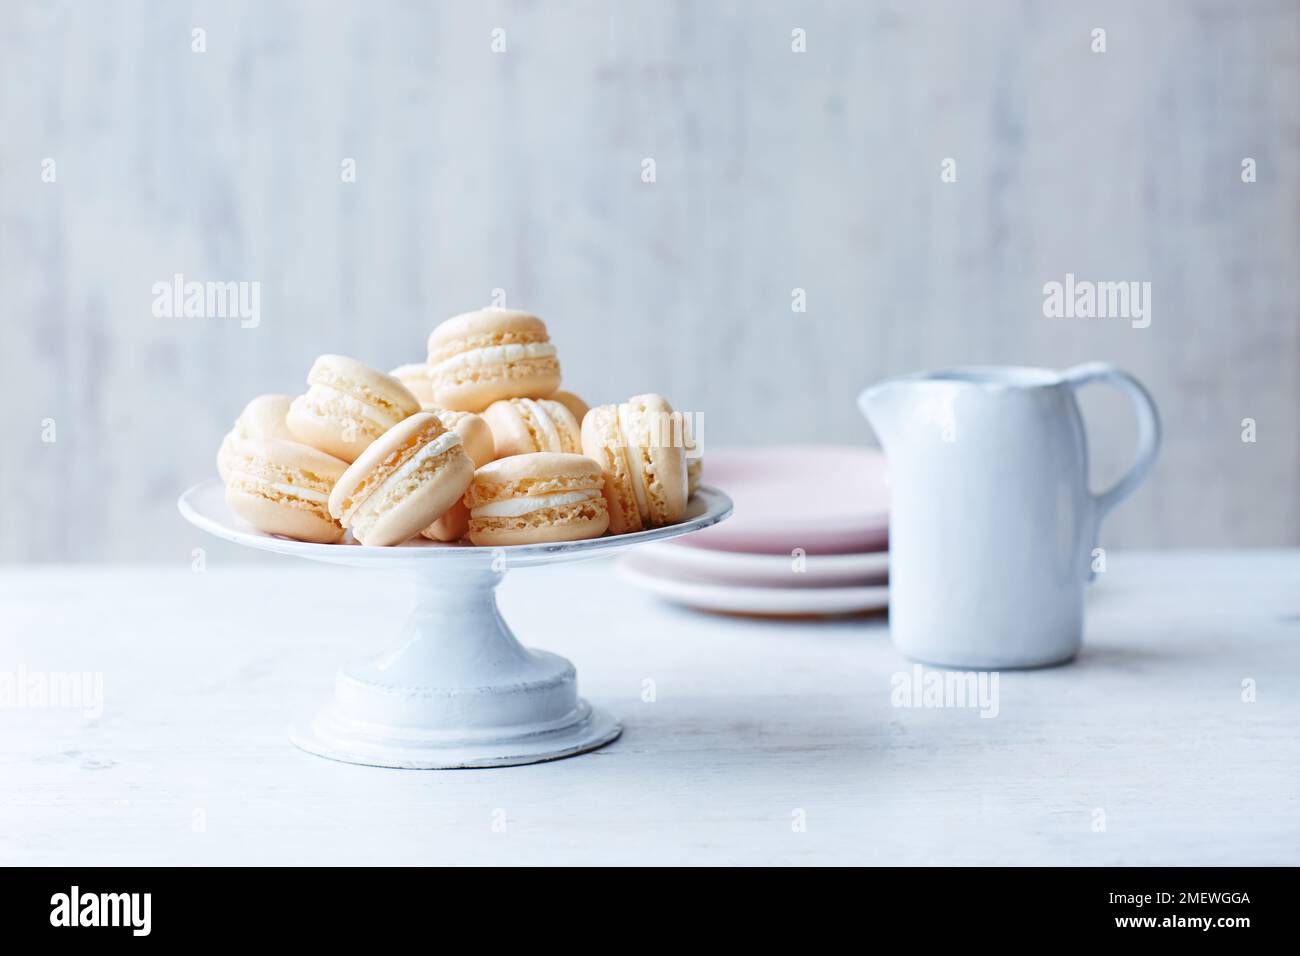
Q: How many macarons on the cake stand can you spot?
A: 12